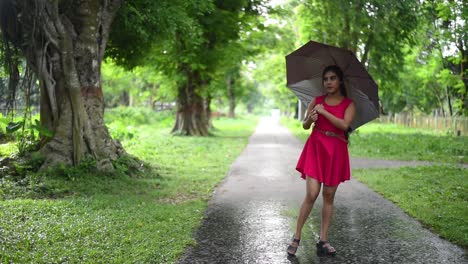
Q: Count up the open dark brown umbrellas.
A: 1